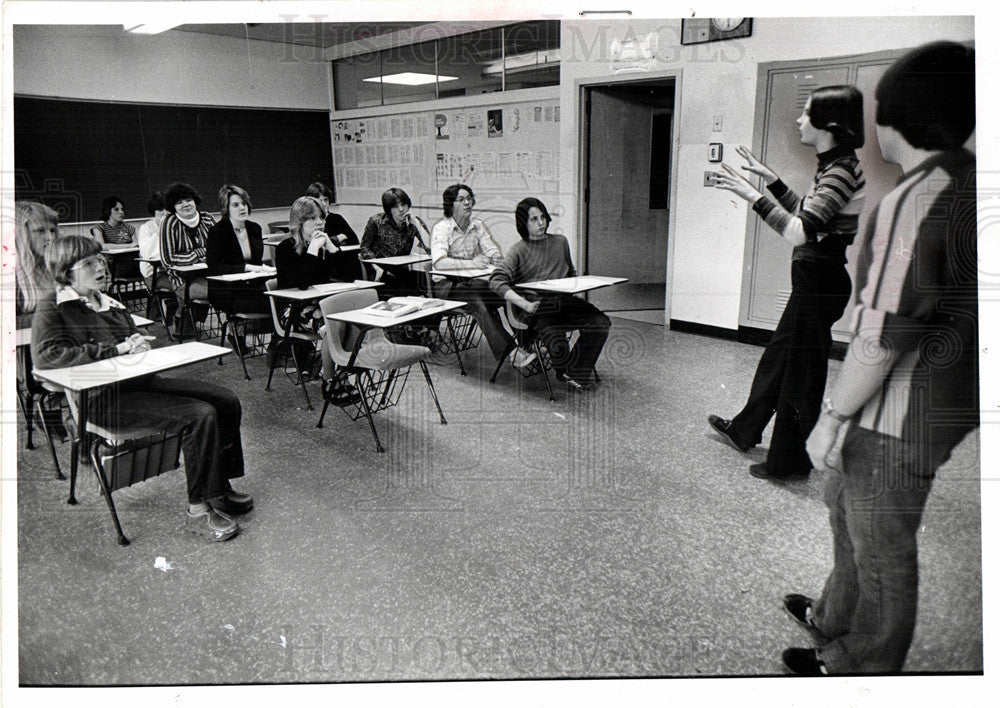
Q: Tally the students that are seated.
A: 11